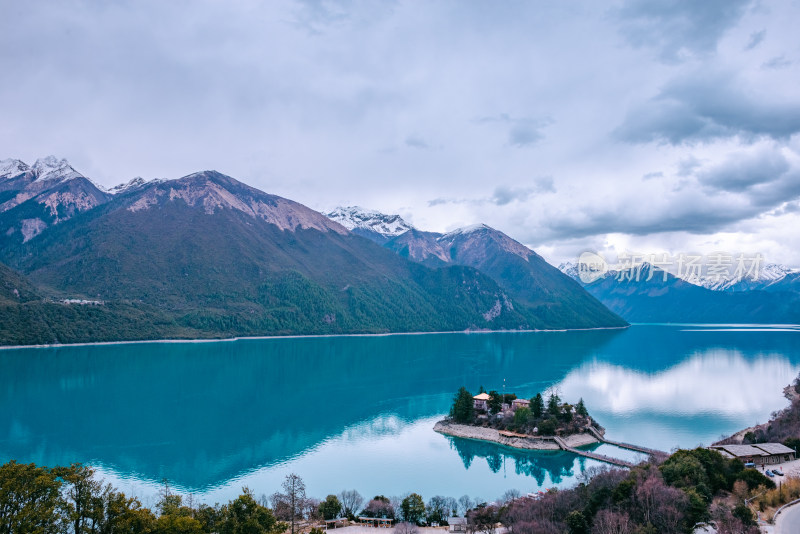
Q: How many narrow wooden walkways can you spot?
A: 2